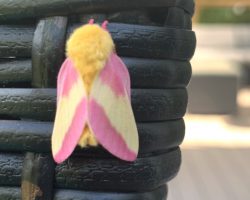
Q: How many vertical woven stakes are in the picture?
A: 2